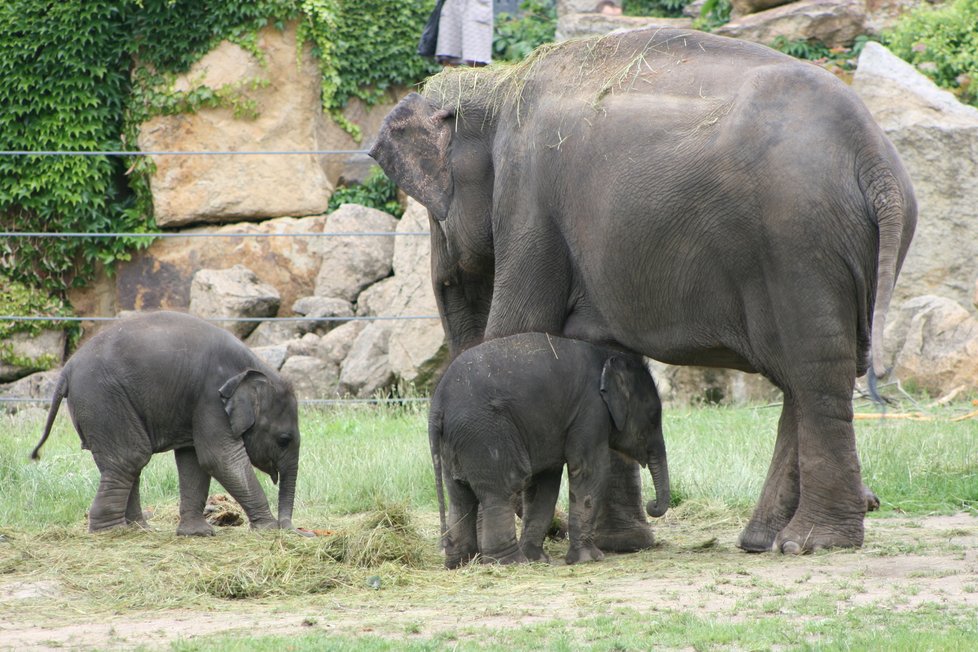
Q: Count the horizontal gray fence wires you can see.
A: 4